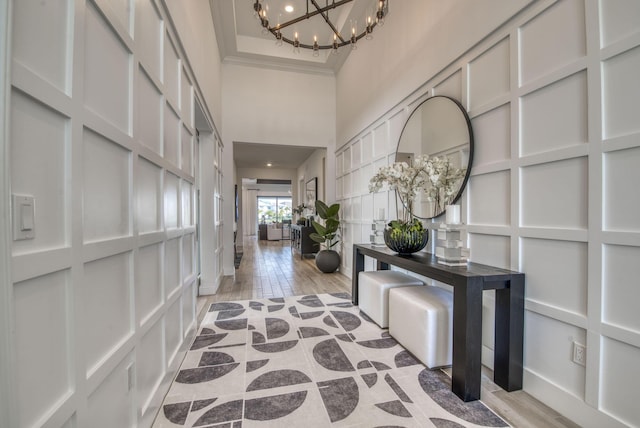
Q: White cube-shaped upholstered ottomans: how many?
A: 2